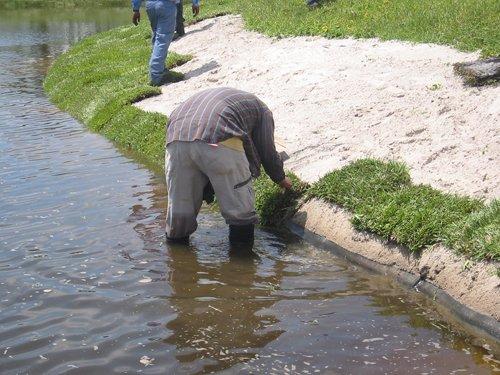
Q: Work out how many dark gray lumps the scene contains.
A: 1